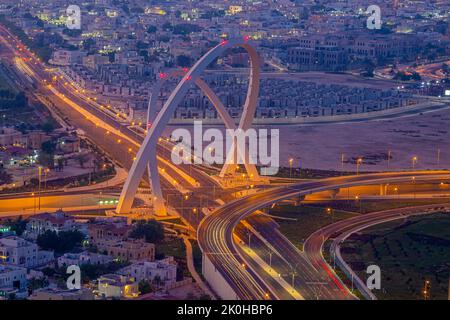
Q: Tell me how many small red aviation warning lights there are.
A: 6